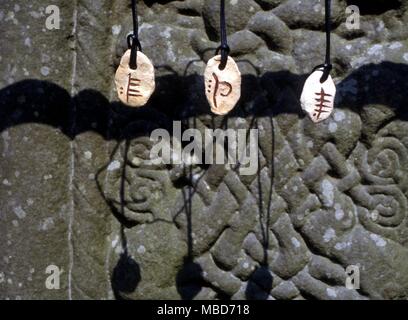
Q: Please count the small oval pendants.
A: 3